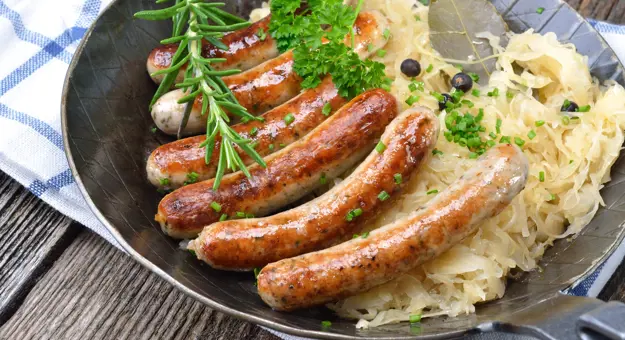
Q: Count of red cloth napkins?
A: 0